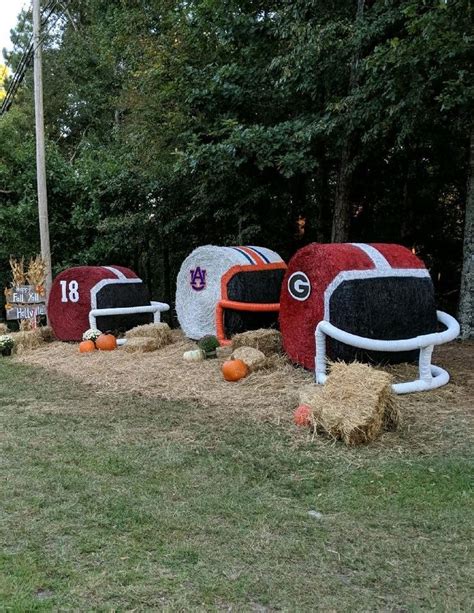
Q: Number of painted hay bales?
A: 3